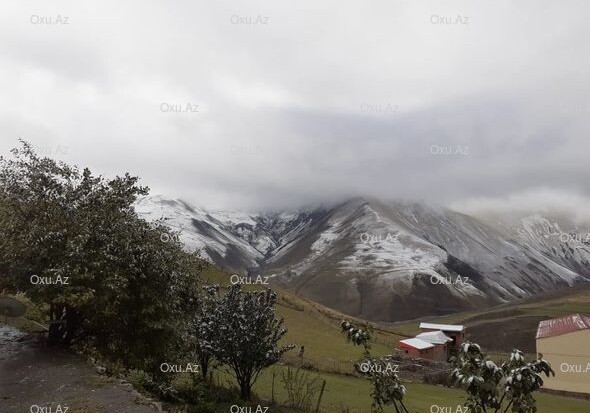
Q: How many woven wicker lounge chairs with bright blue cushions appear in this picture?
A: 0